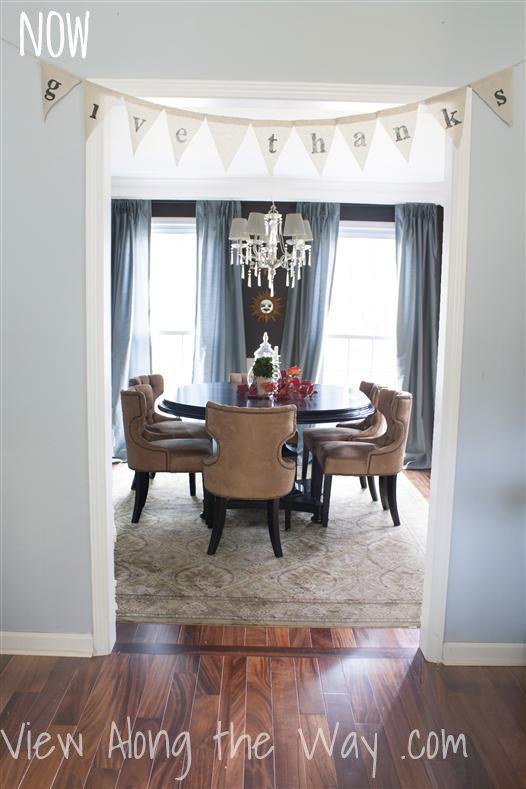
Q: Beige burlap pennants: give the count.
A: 11